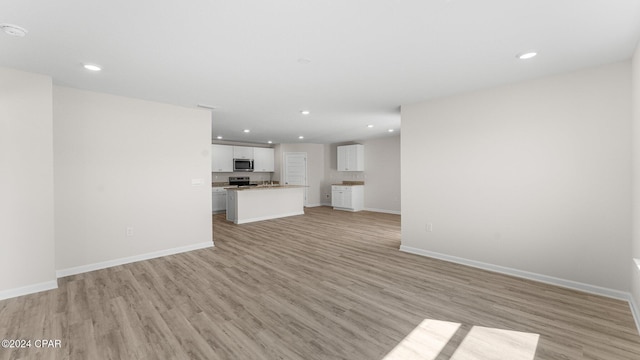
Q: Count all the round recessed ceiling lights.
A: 9